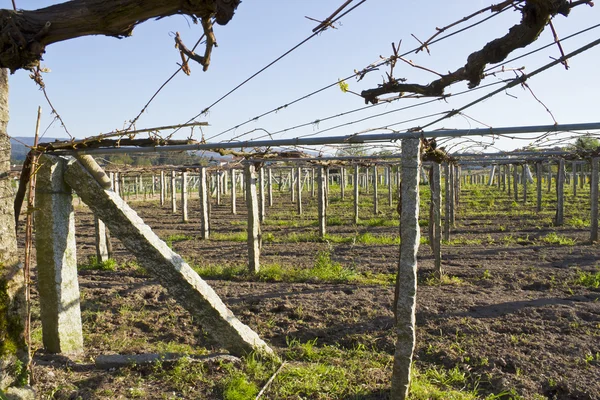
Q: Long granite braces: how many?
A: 1